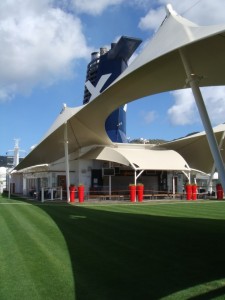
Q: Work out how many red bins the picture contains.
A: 7